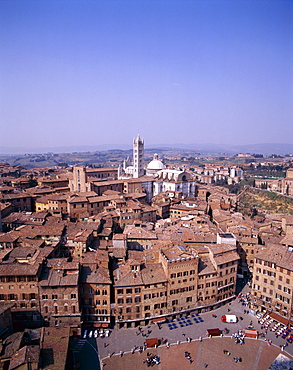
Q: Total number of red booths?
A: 3